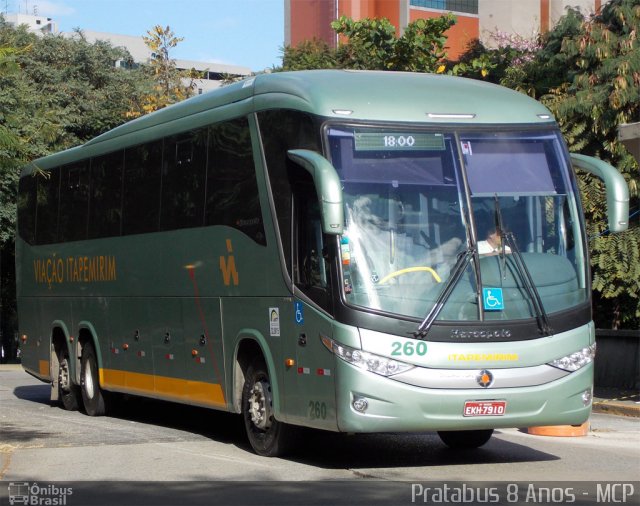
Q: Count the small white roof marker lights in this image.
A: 3